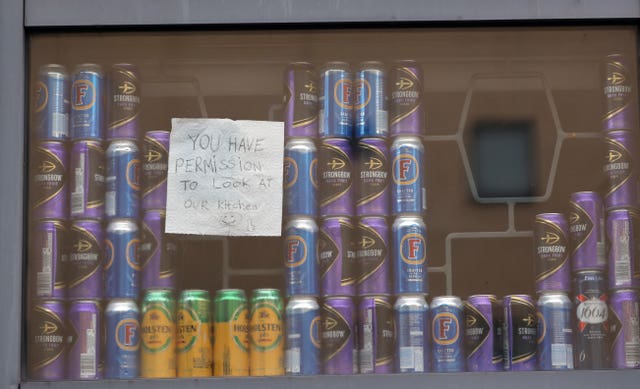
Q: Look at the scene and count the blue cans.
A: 15